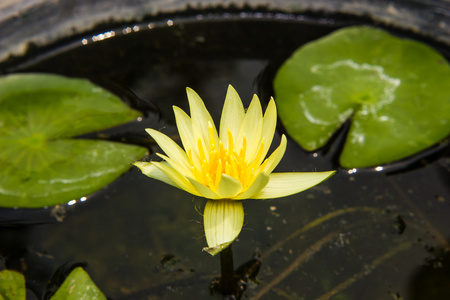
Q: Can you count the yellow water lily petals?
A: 15